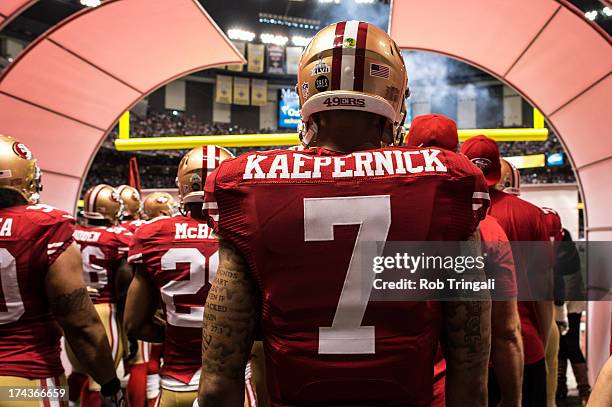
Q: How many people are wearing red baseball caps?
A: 2